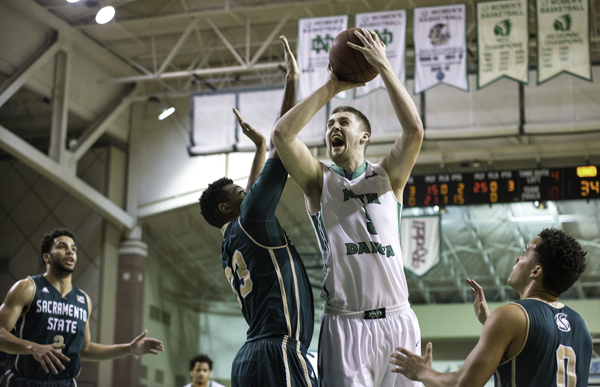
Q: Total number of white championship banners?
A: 5